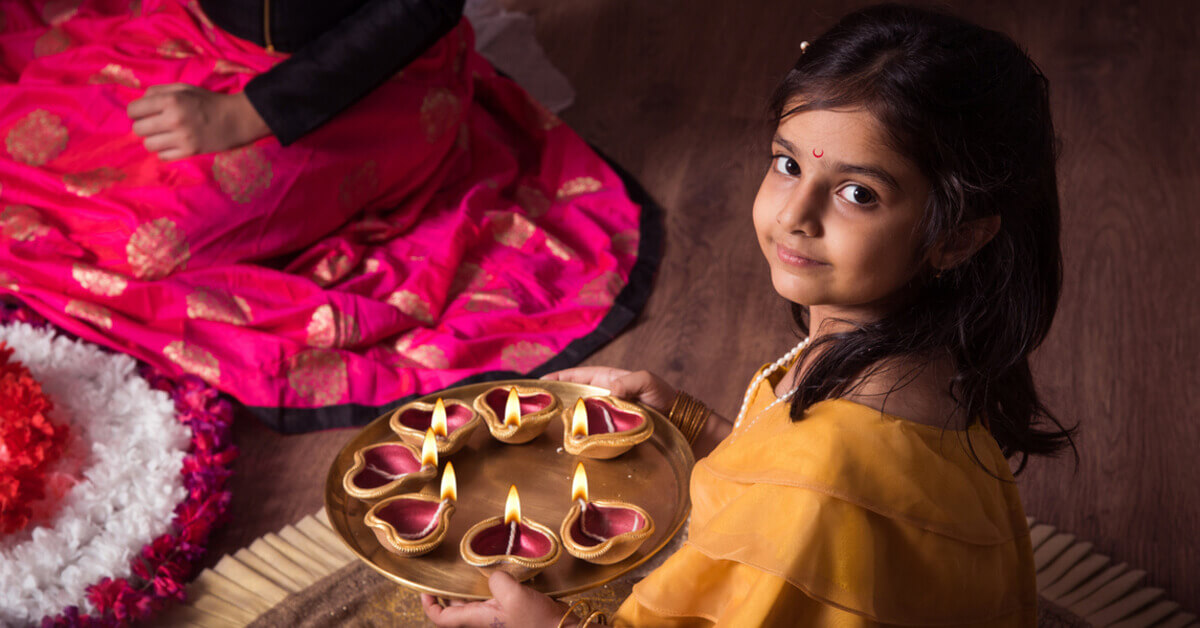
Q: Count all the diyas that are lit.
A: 7